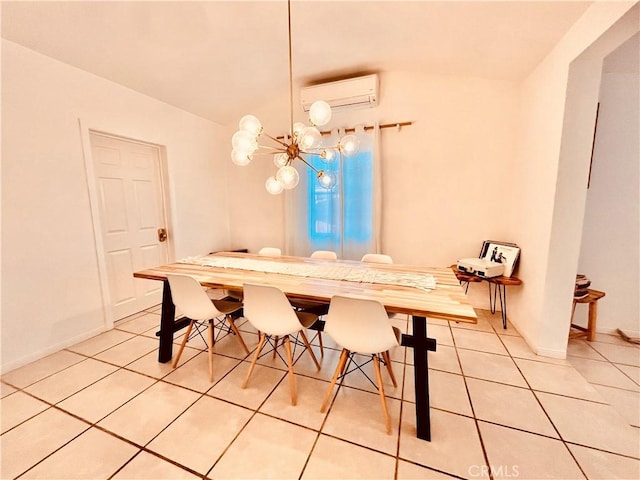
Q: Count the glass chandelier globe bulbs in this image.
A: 12